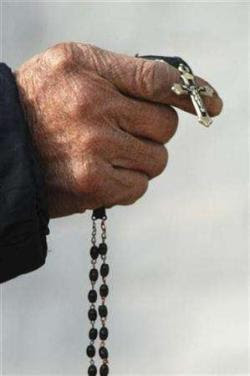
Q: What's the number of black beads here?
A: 14